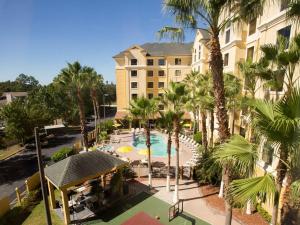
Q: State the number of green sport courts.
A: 1